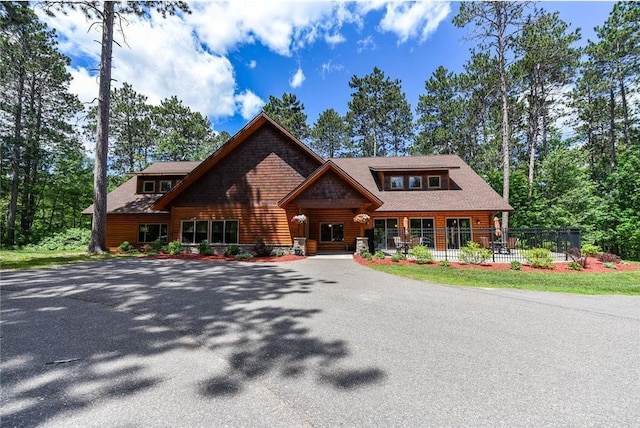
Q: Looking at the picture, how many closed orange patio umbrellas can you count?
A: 2